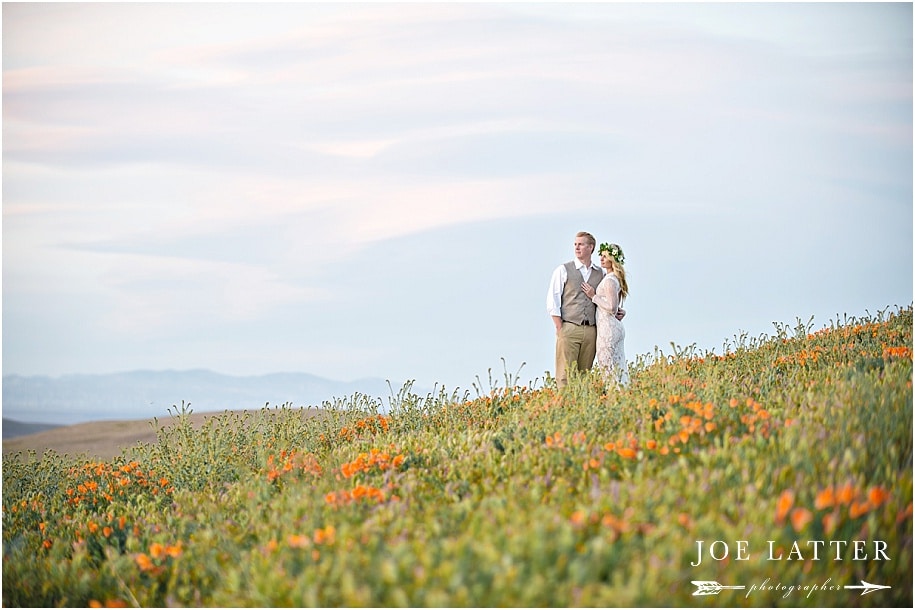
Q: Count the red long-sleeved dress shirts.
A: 0